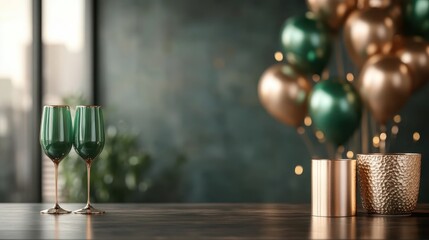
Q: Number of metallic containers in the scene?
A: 2